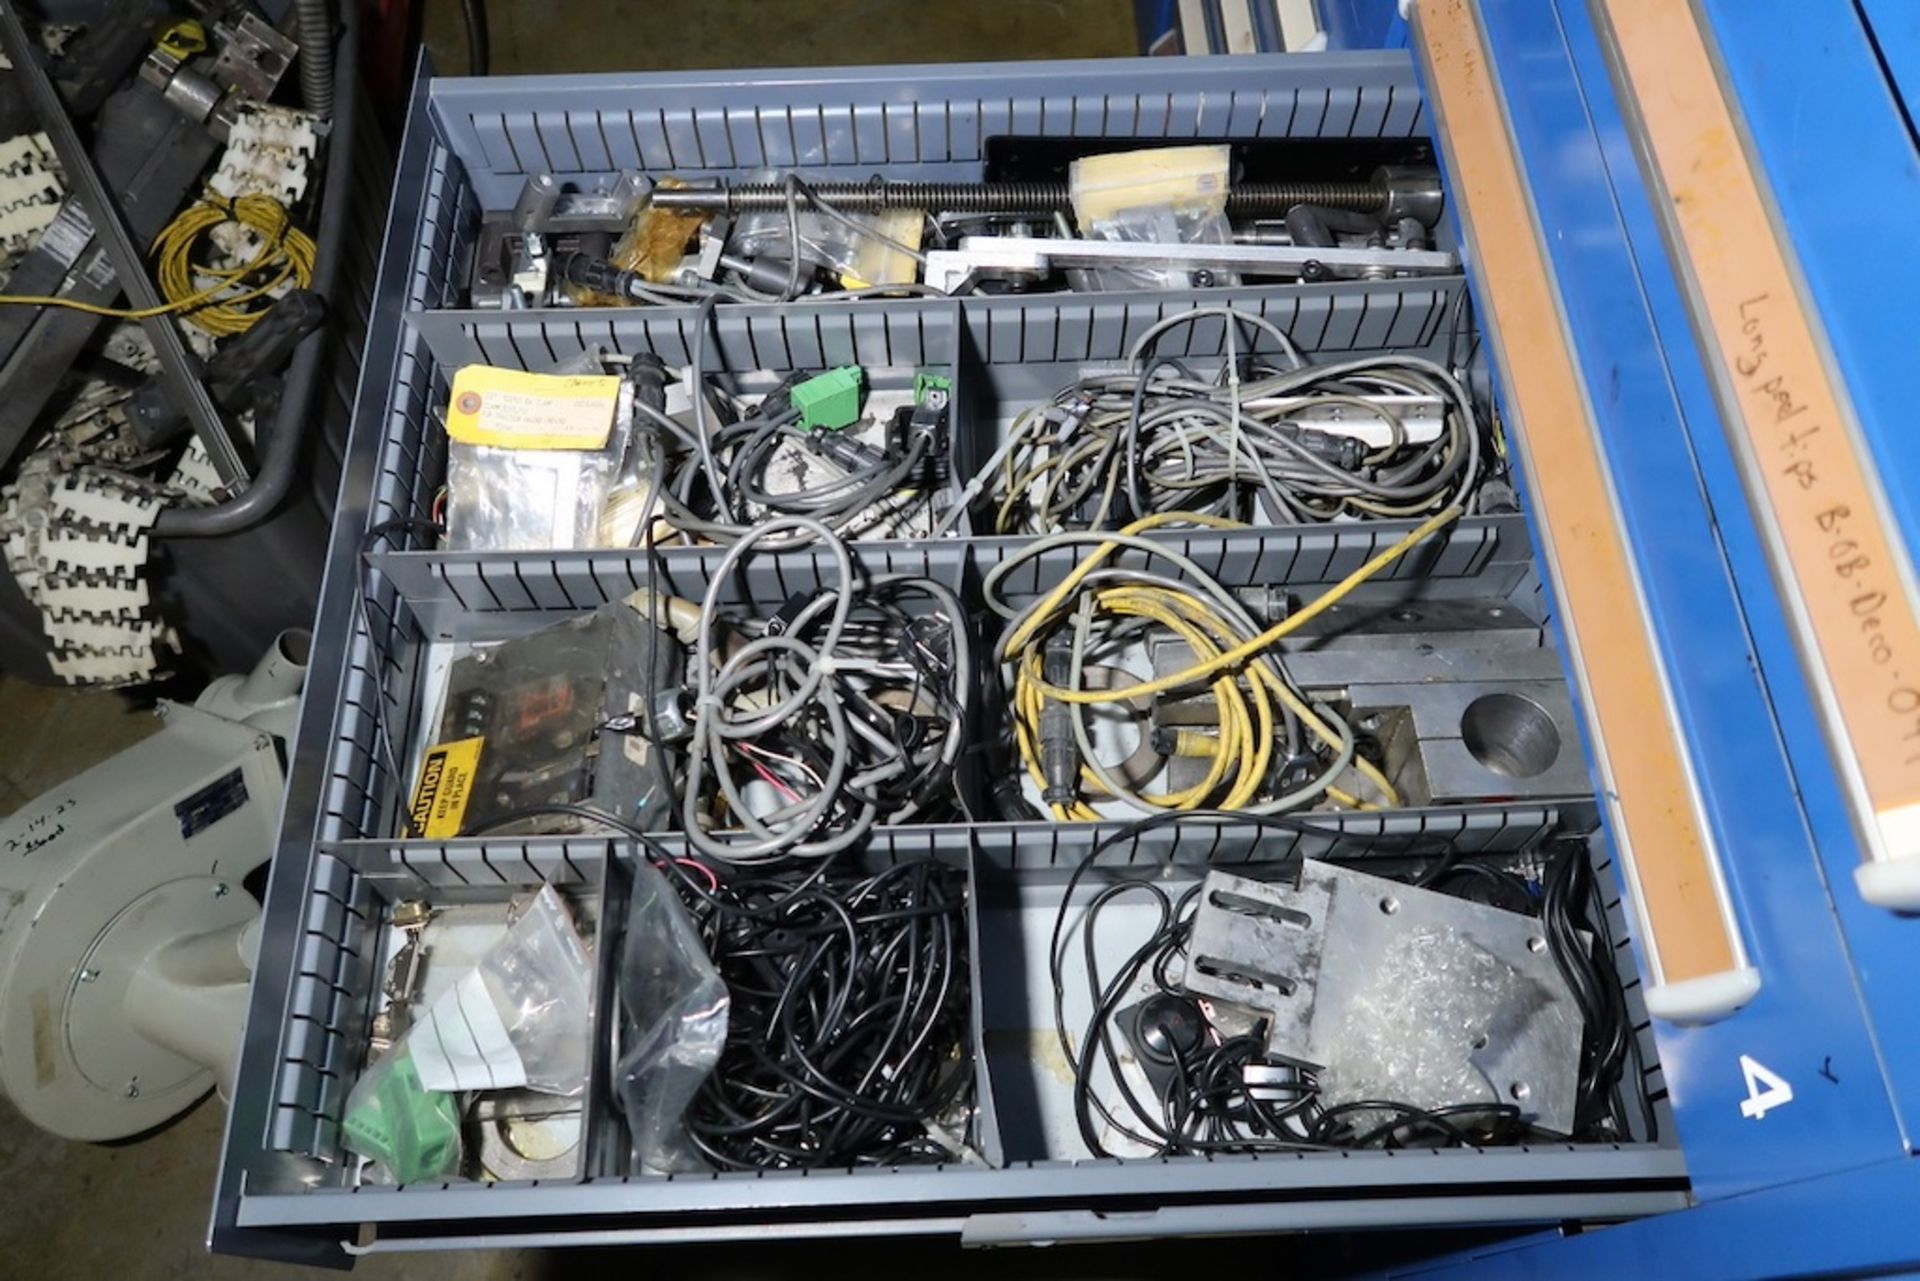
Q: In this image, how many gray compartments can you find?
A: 8